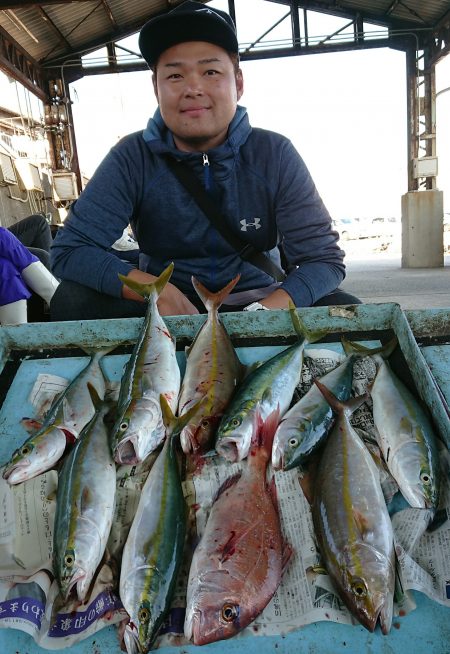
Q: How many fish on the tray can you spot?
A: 10